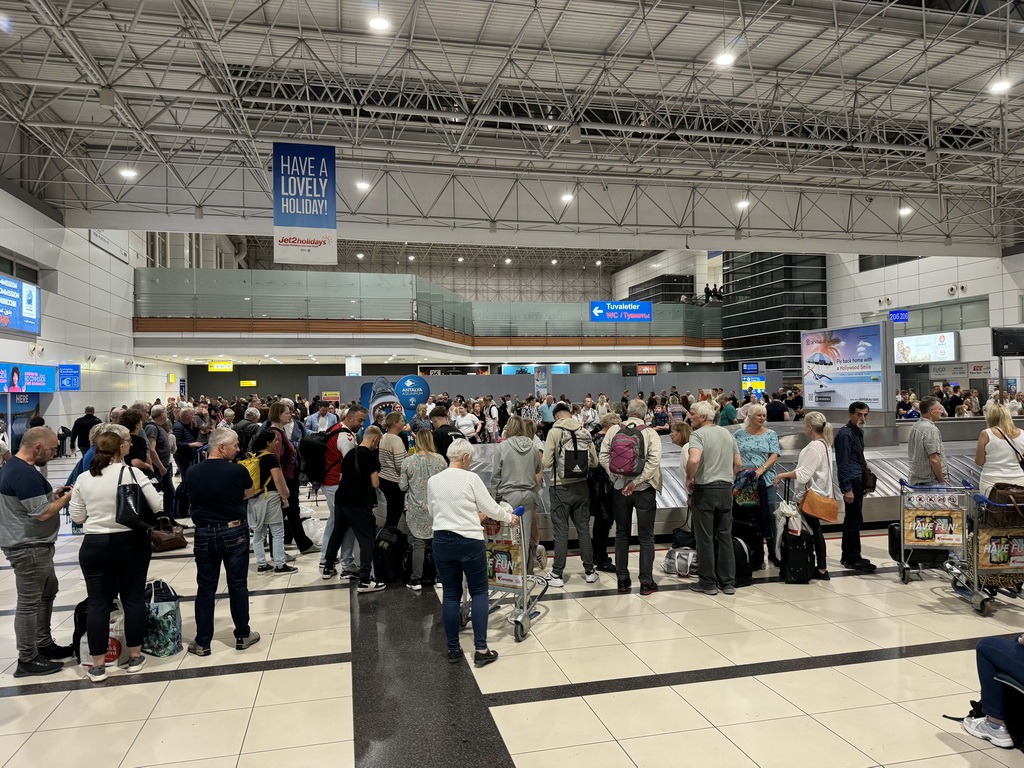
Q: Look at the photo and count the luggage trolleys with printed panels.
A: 3